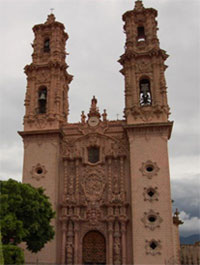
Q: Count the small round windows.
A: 5